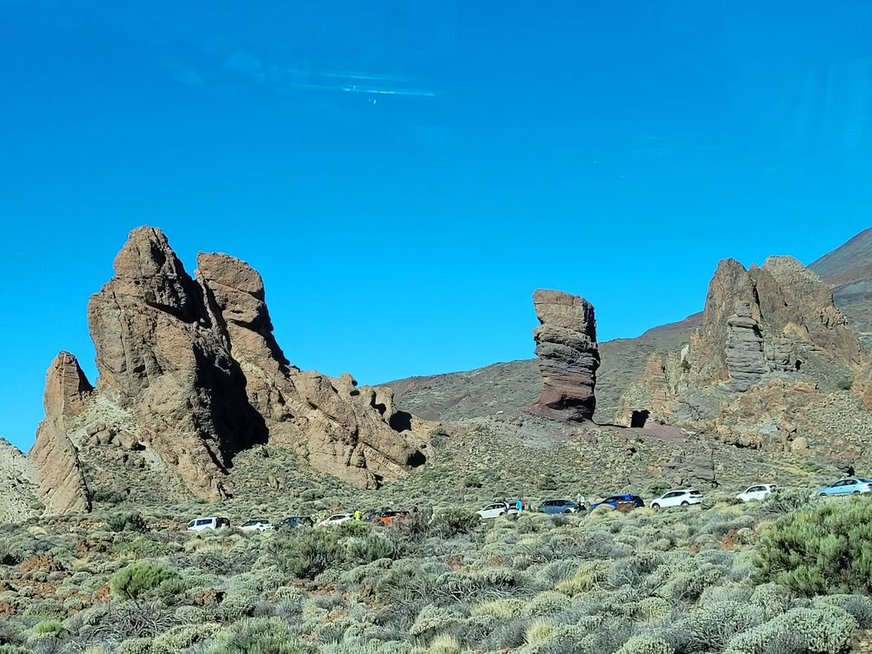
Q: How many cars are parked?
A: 11